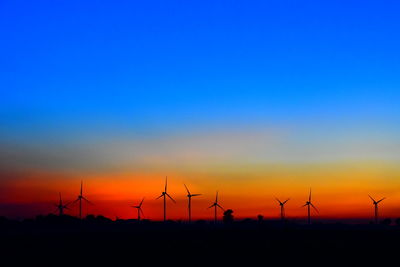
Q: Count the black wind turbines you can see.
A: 9